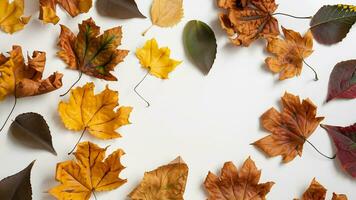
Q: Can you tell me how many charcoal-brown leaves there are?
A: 3